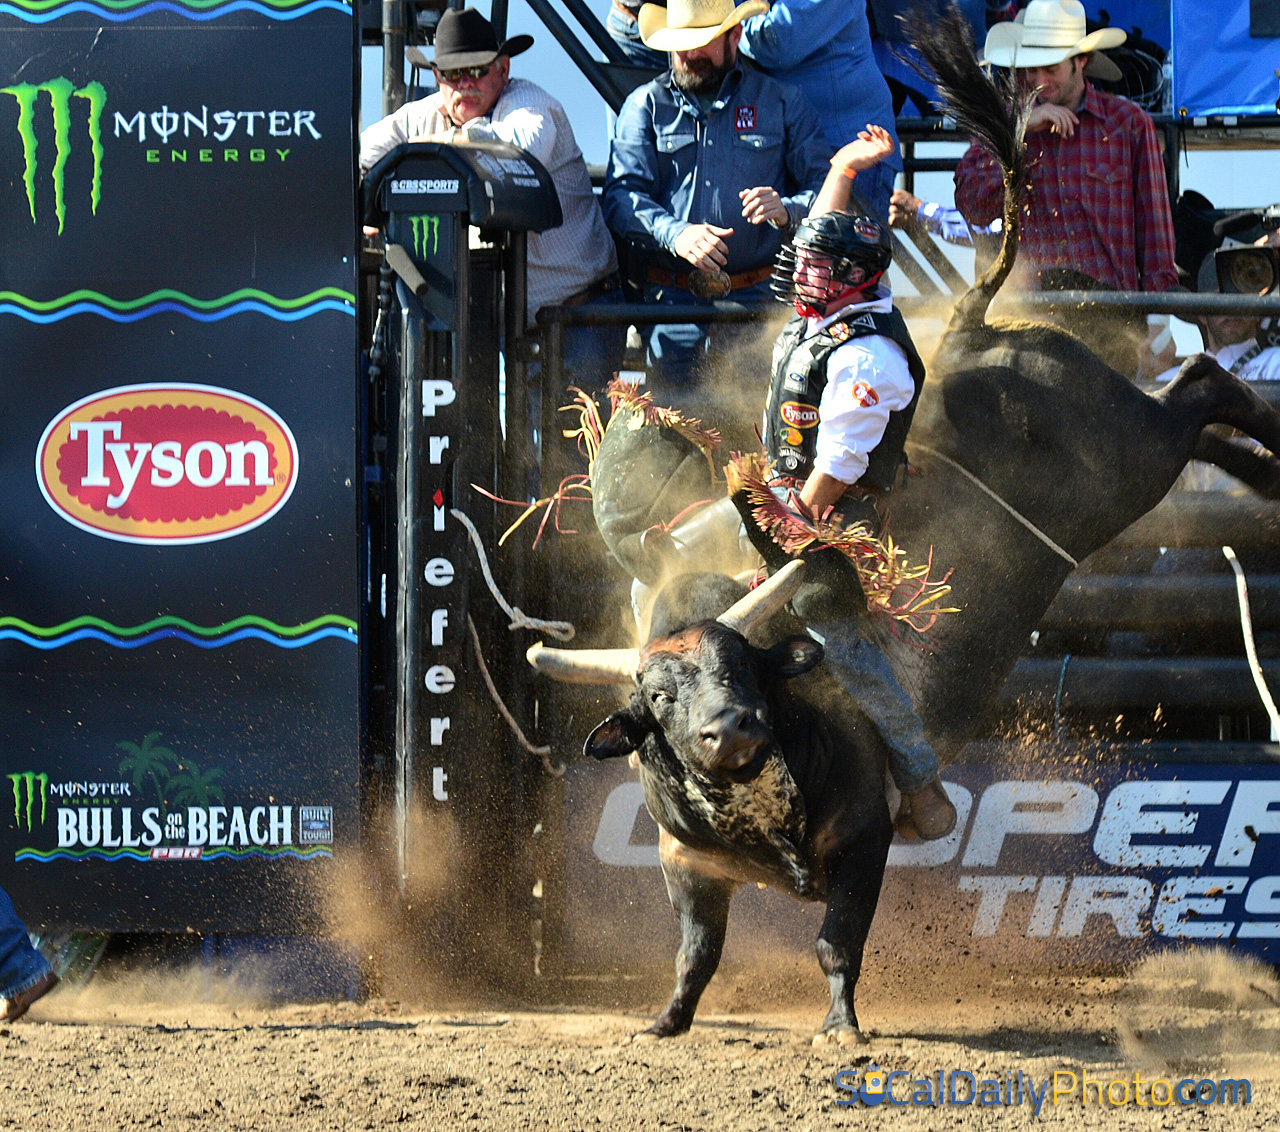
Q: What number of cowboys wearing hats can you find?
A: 3